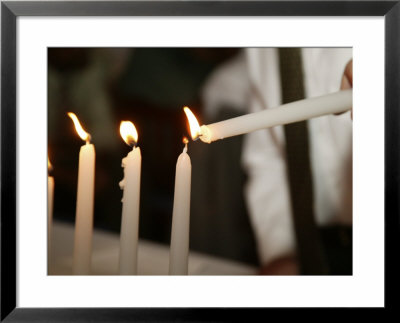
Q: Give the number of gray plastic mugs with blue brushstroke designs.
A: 0